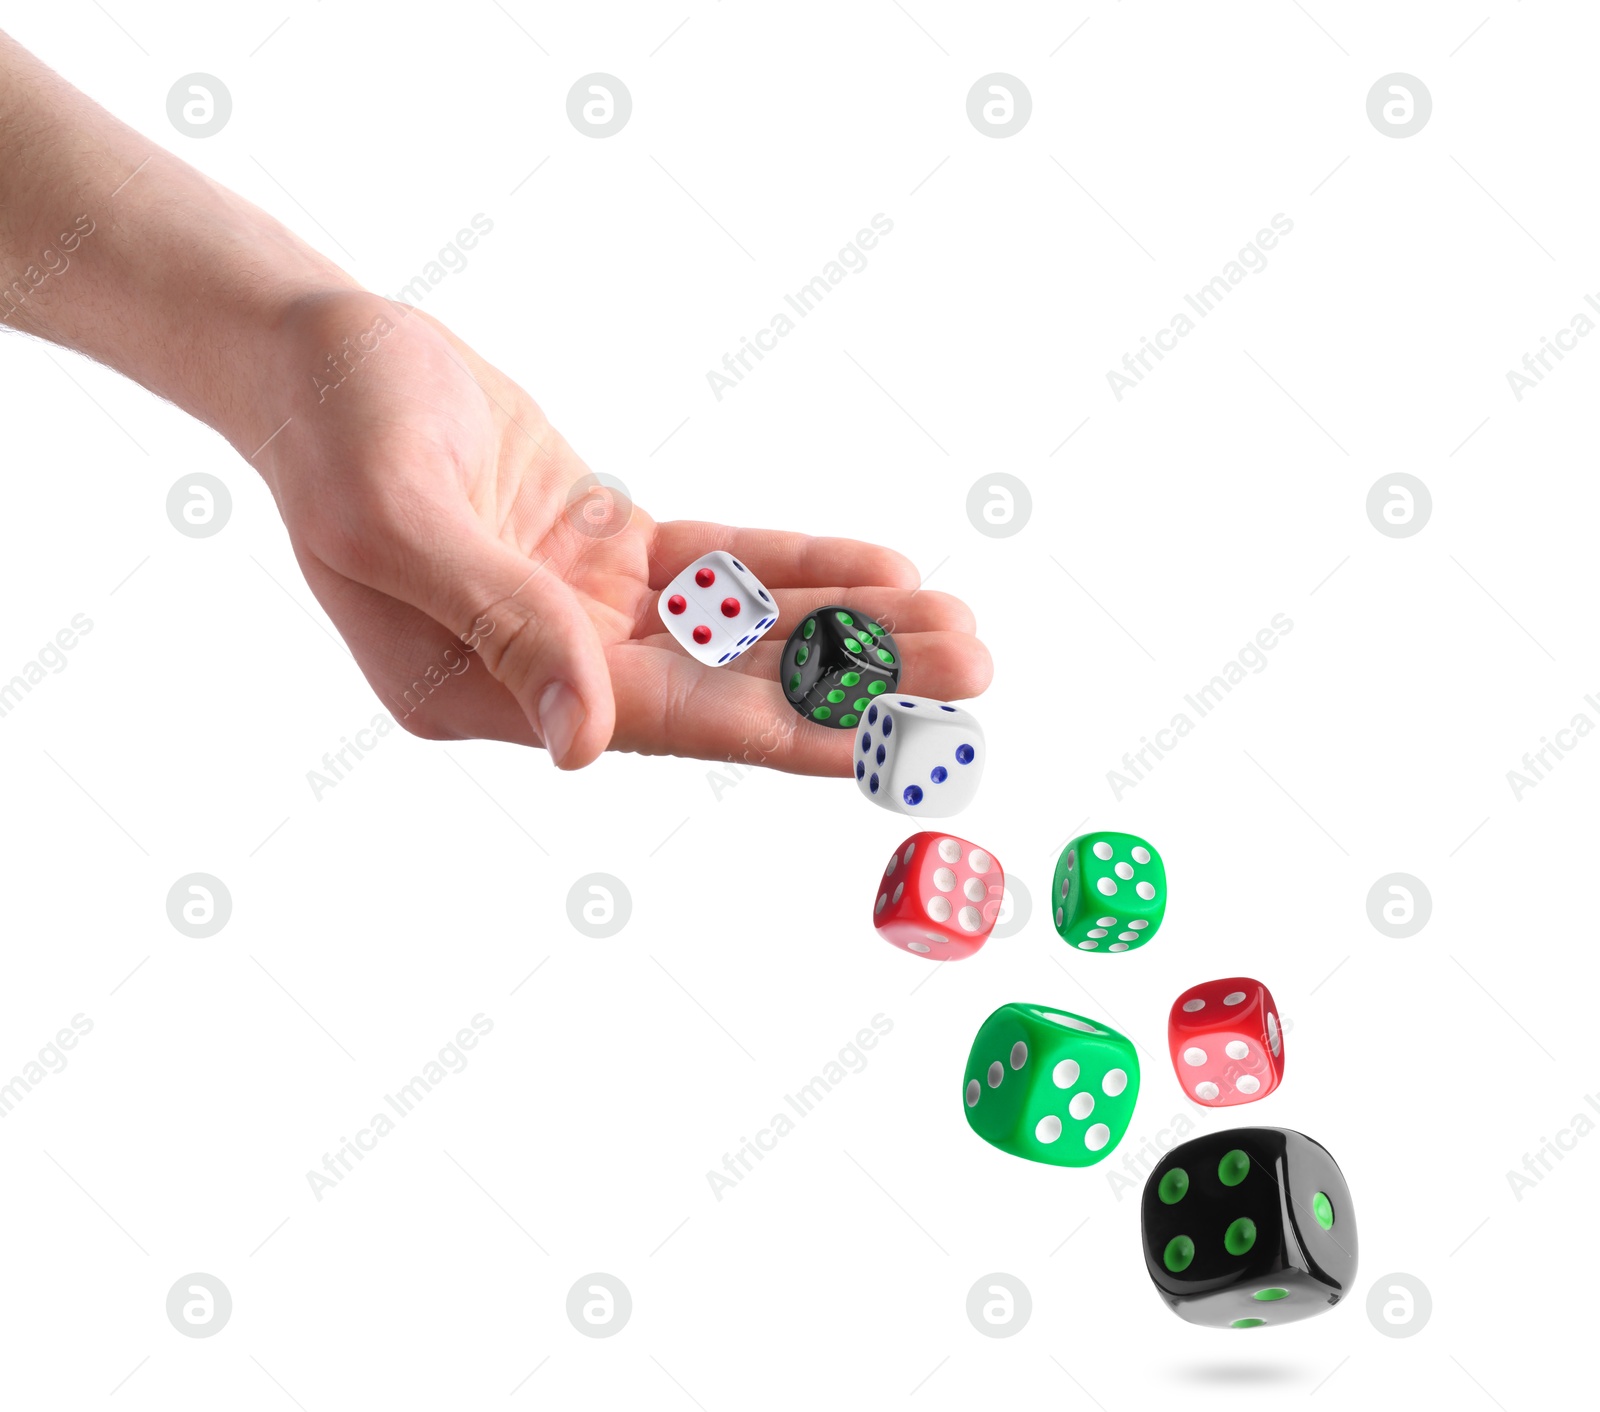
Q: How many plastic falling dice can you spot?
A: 8